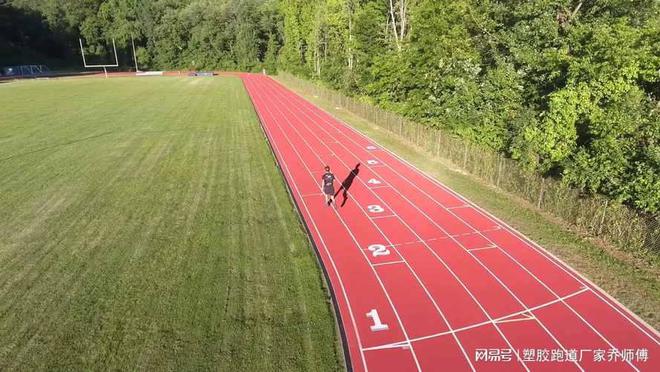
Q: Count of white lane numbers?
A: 6